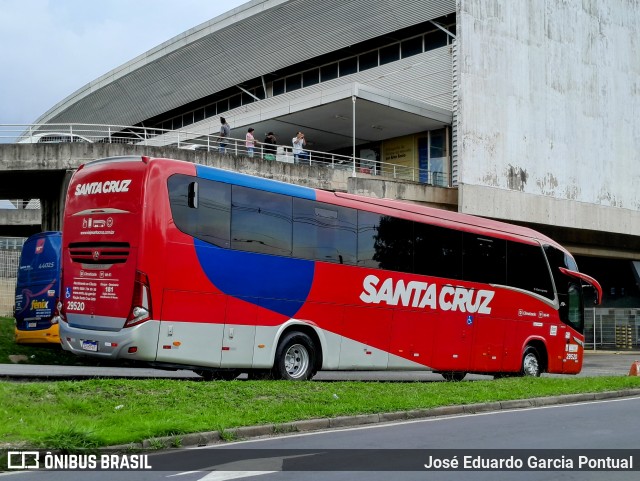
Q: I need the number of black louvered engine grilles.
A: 1